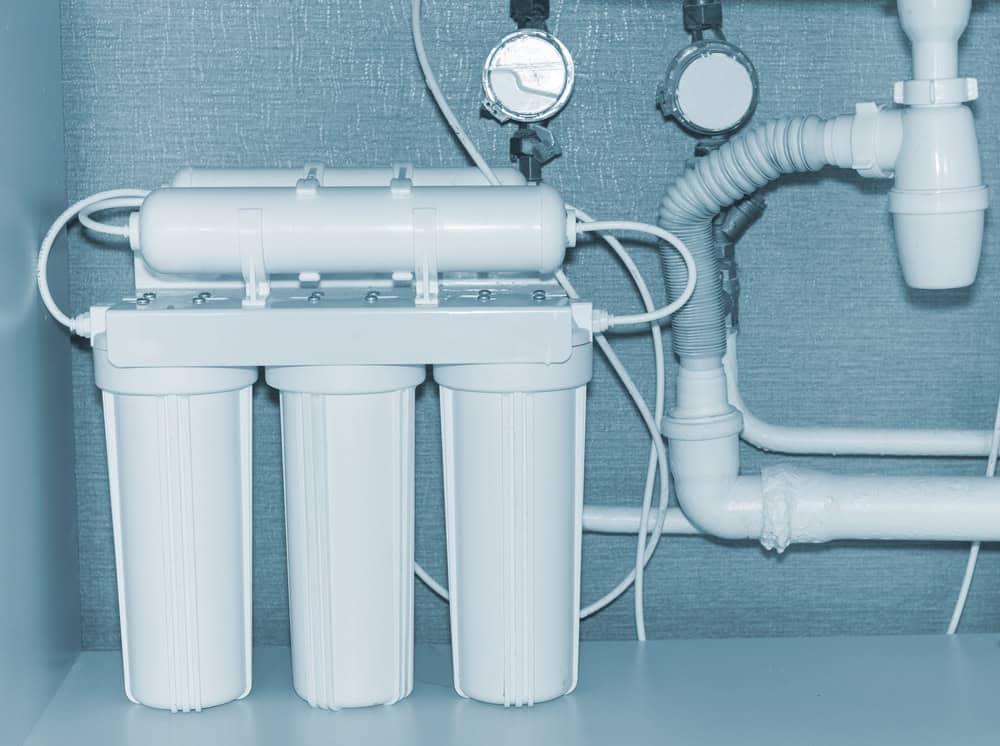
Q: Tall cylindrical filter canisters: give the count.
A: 3